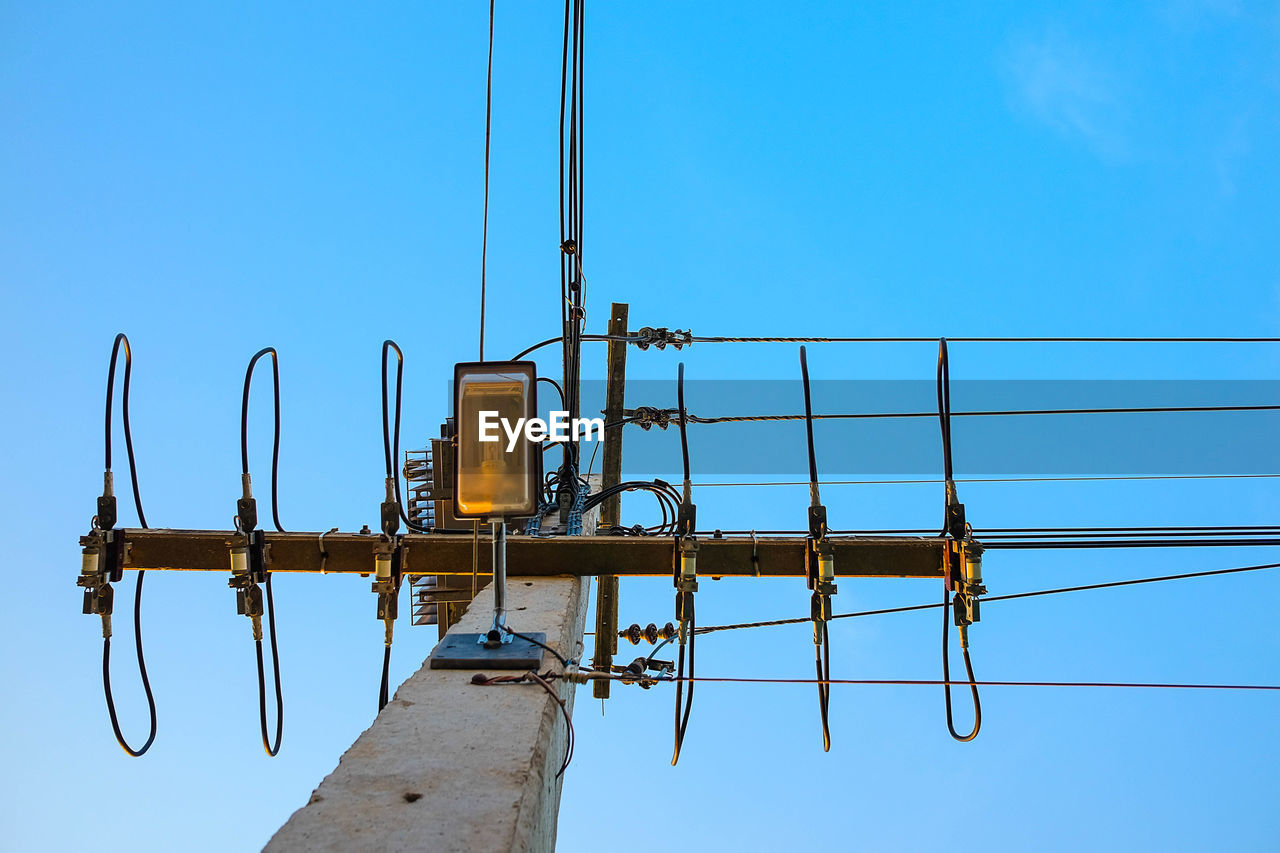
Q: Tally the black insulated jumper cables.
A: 12